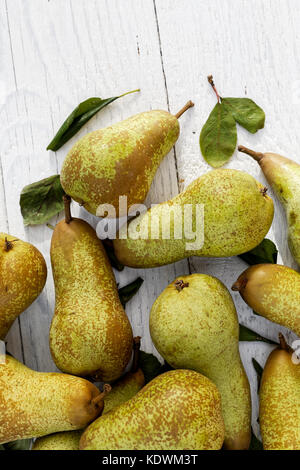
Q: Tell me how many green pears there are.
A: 11